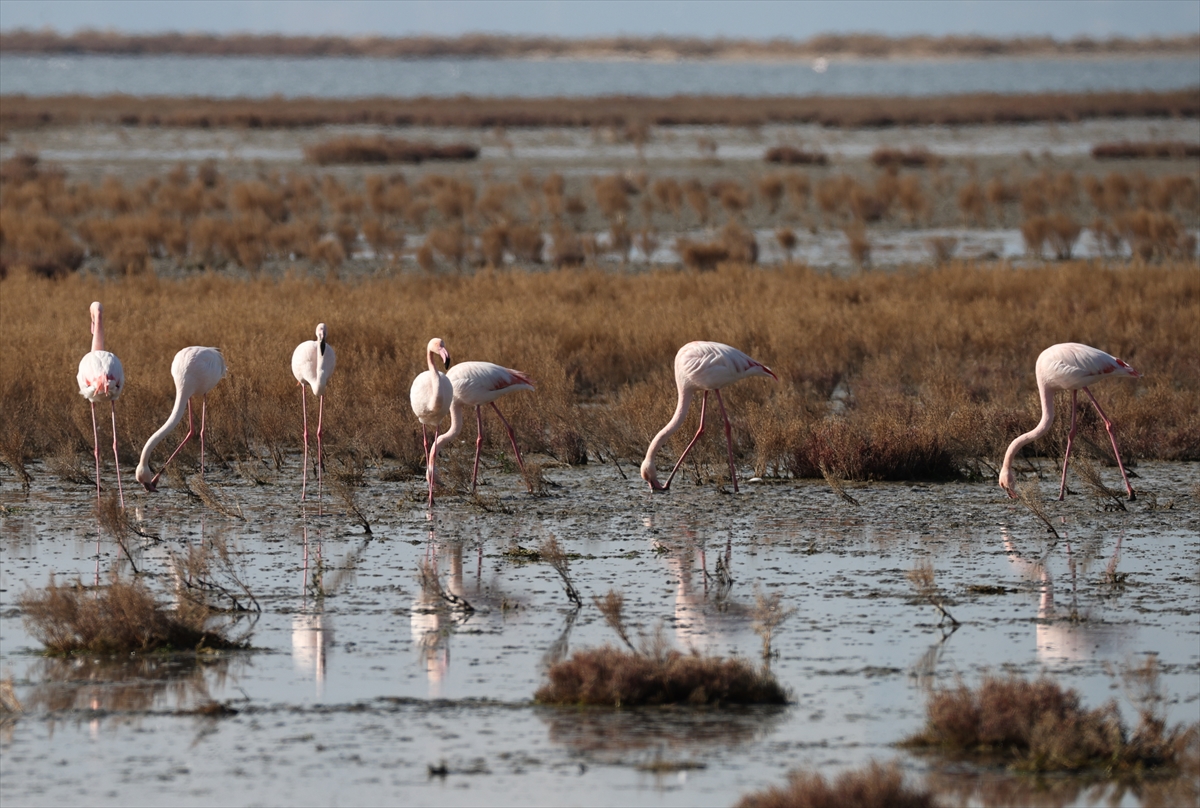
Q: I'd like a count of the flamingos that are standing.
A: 7